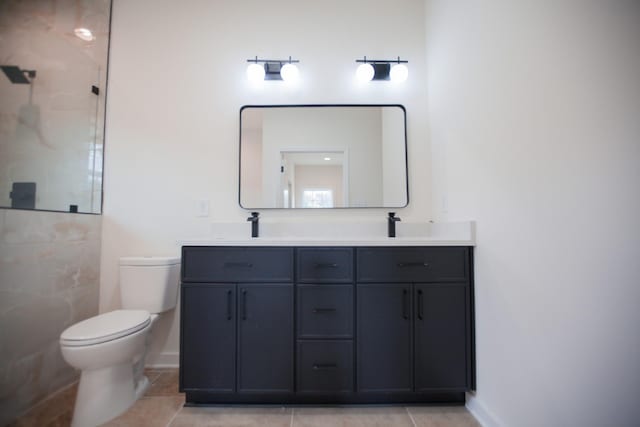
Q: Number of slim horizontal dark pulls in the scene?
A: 5